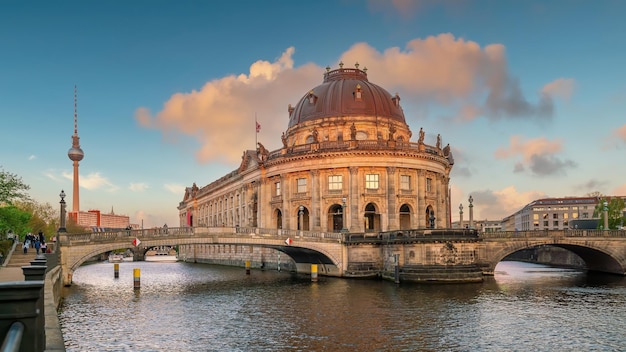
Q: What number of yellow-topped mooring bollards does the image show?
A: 4